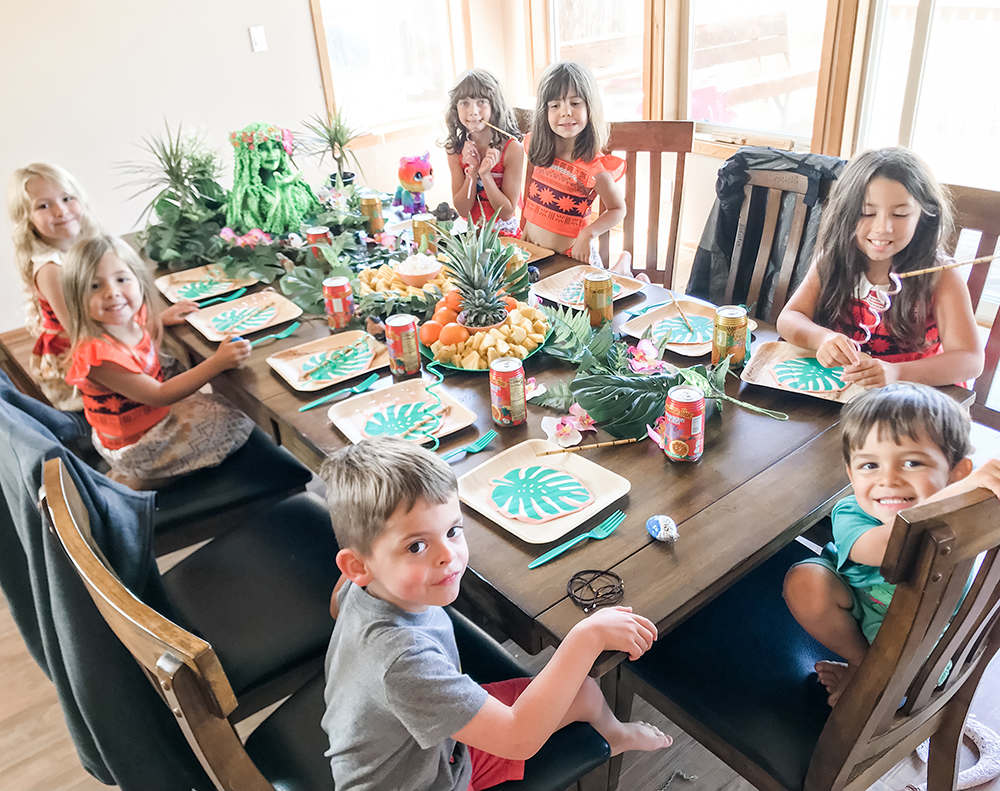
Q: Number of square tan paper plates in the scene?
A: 9